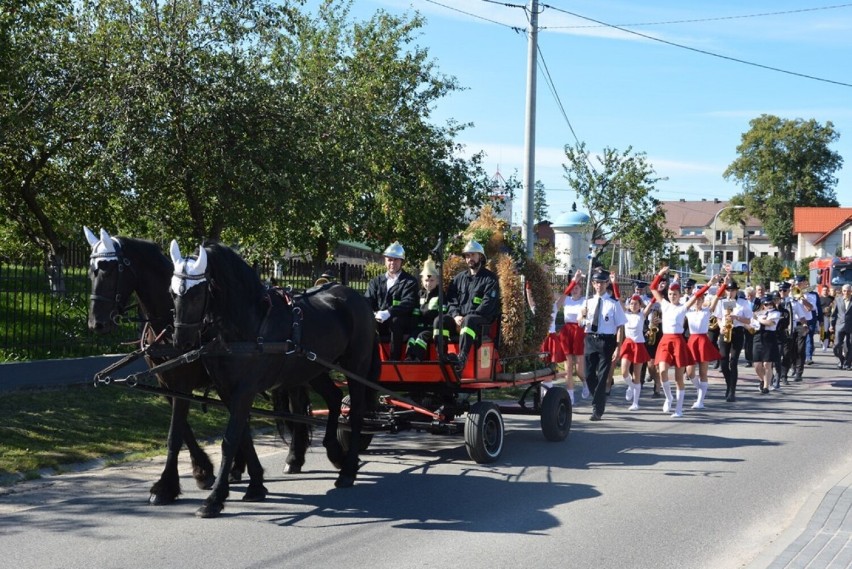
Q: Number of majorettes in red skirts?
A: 5